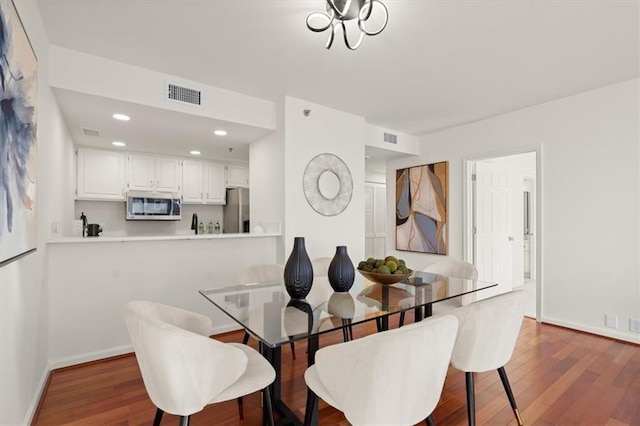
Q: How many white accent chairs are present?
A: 6